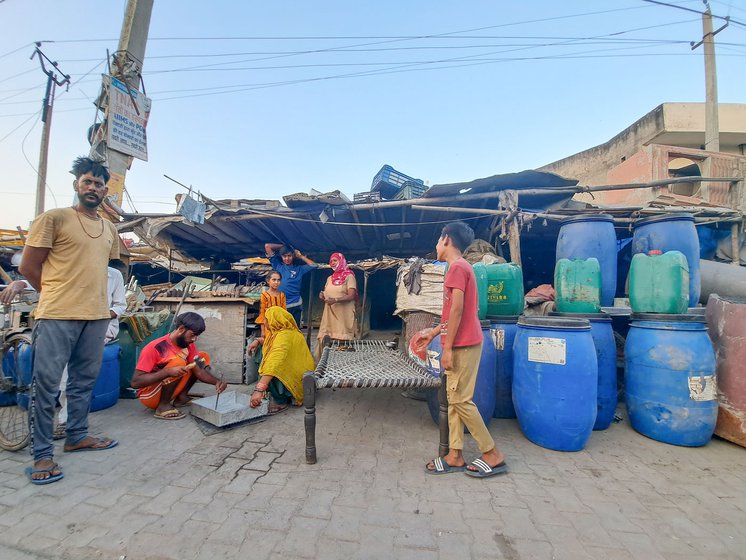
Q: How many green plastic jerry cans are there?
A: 4